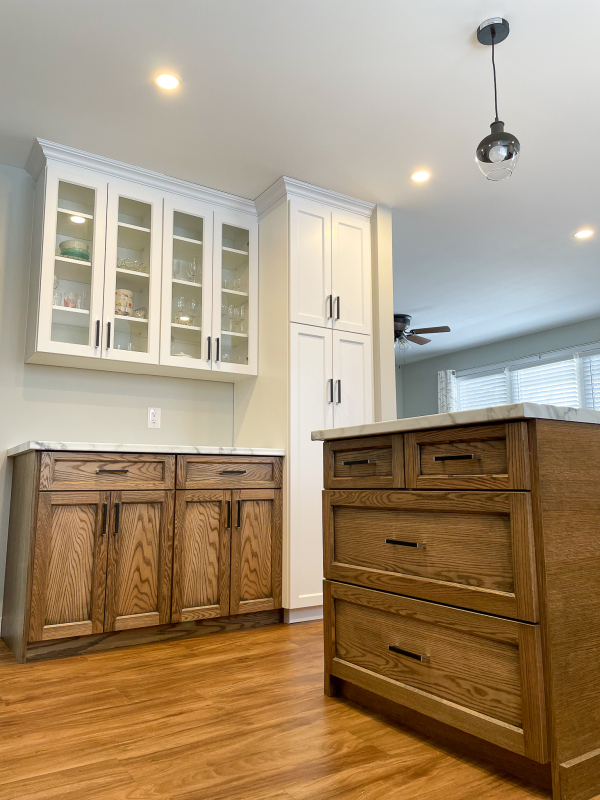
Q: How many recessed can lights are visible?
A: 3